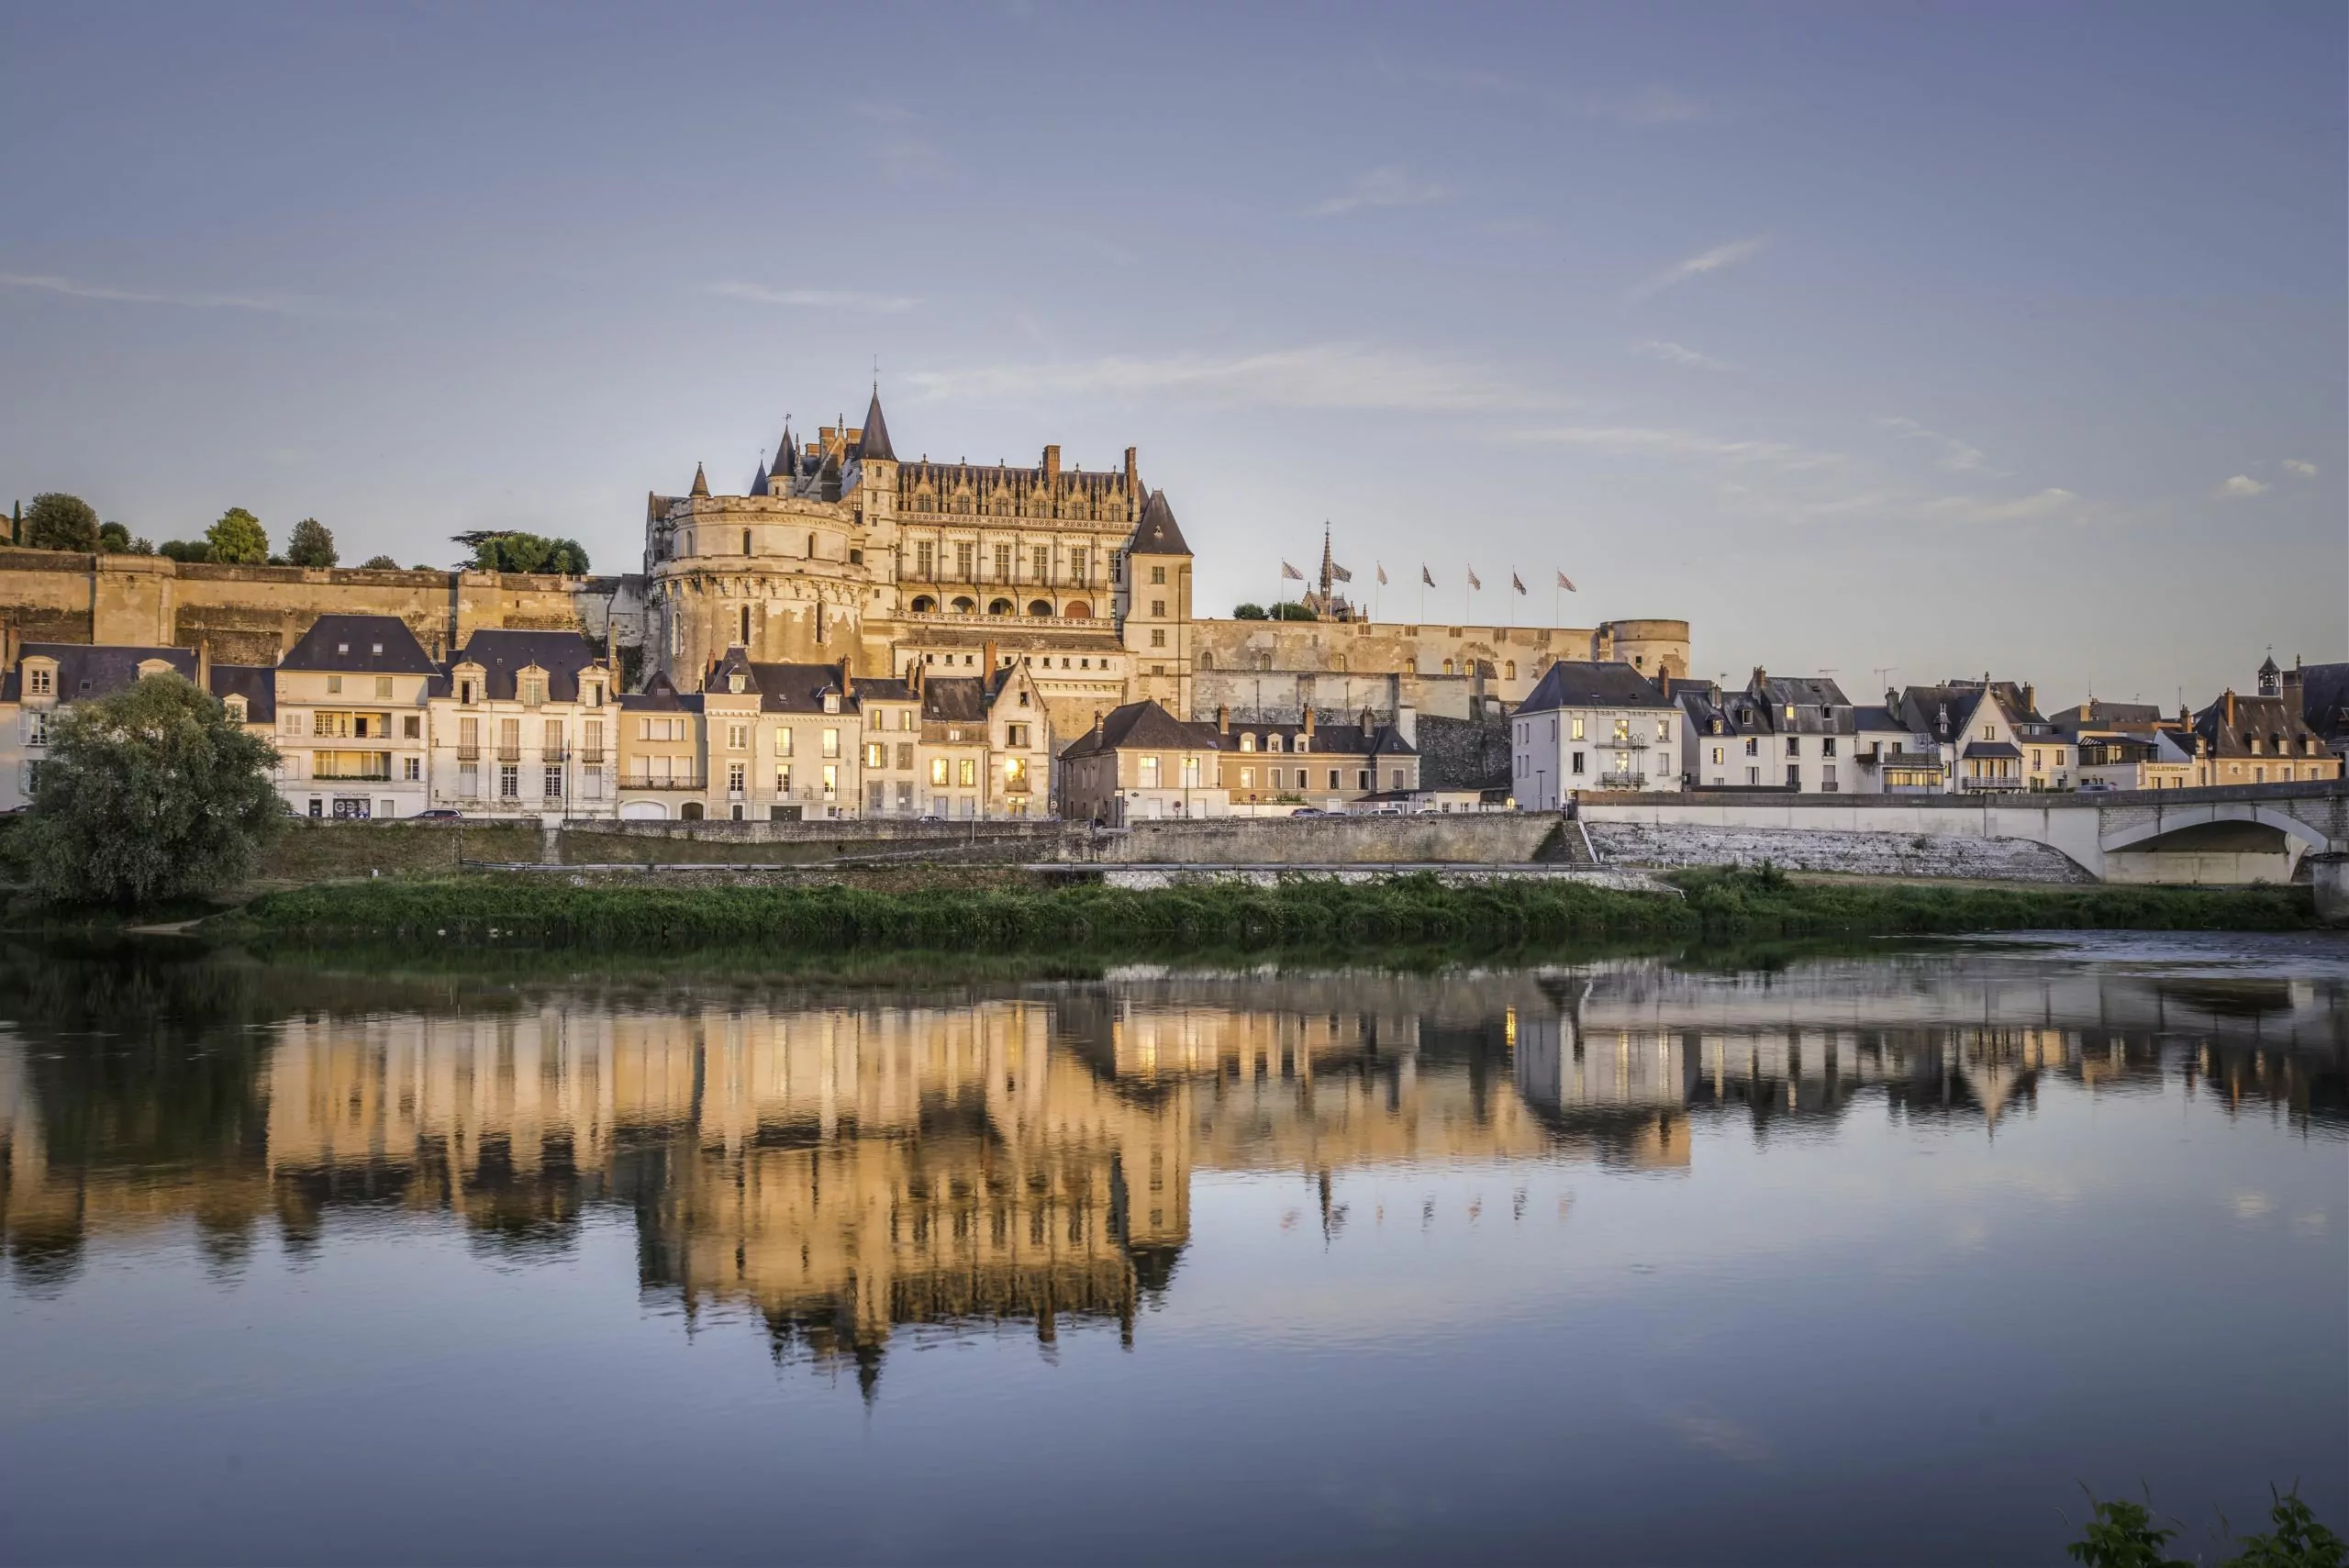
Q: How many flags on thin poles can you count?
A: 7